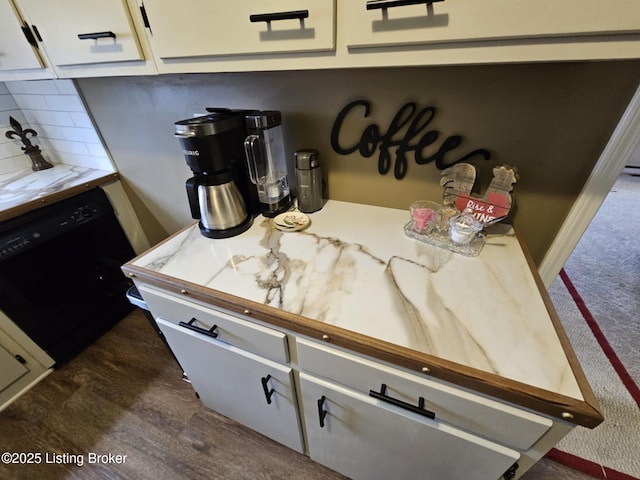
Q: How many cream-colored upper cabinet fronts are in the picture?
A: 4